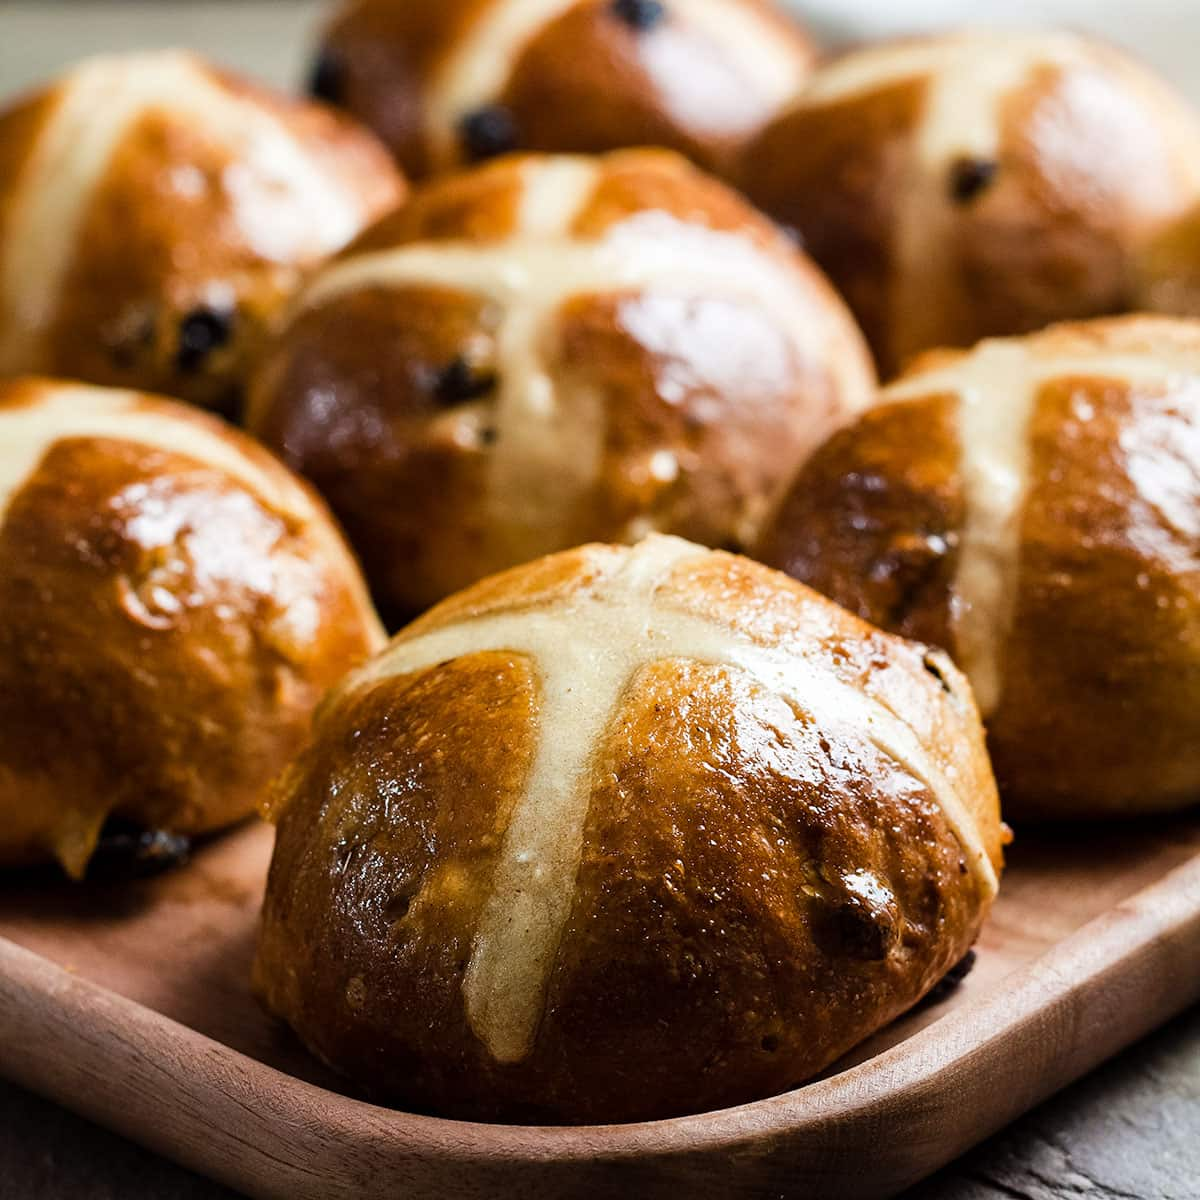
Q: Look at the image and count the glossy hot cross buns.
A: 7